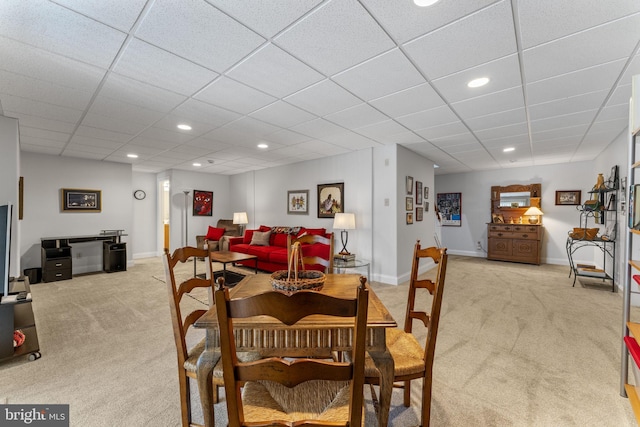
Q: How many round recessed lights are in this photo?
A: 7